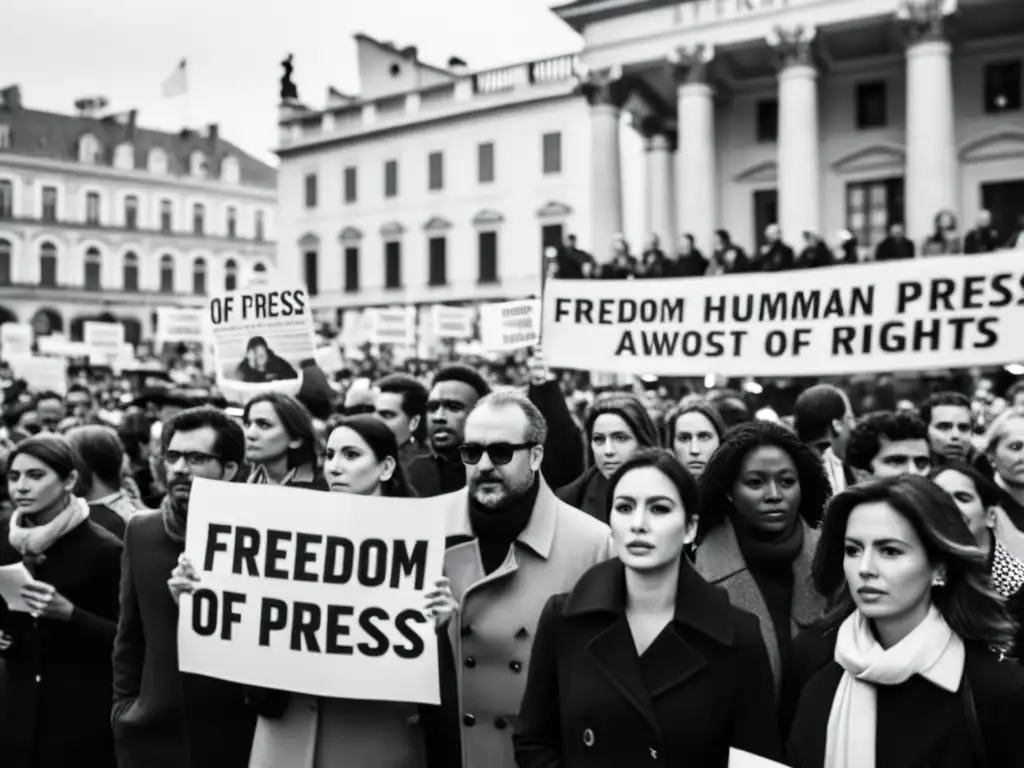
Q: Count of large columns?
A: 5